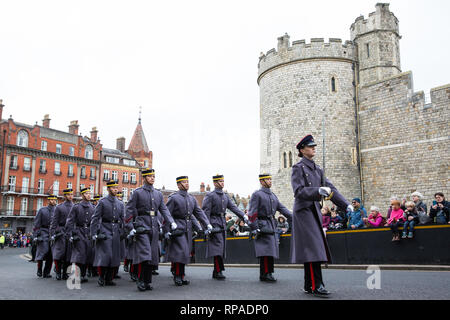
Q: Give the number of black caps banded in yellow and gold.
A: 10